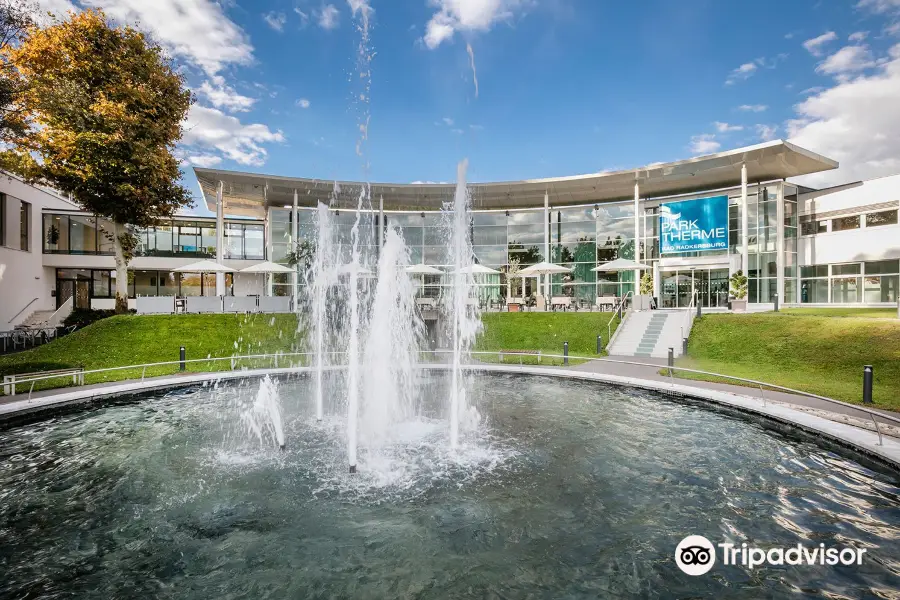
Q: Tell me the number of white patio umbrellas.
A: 7